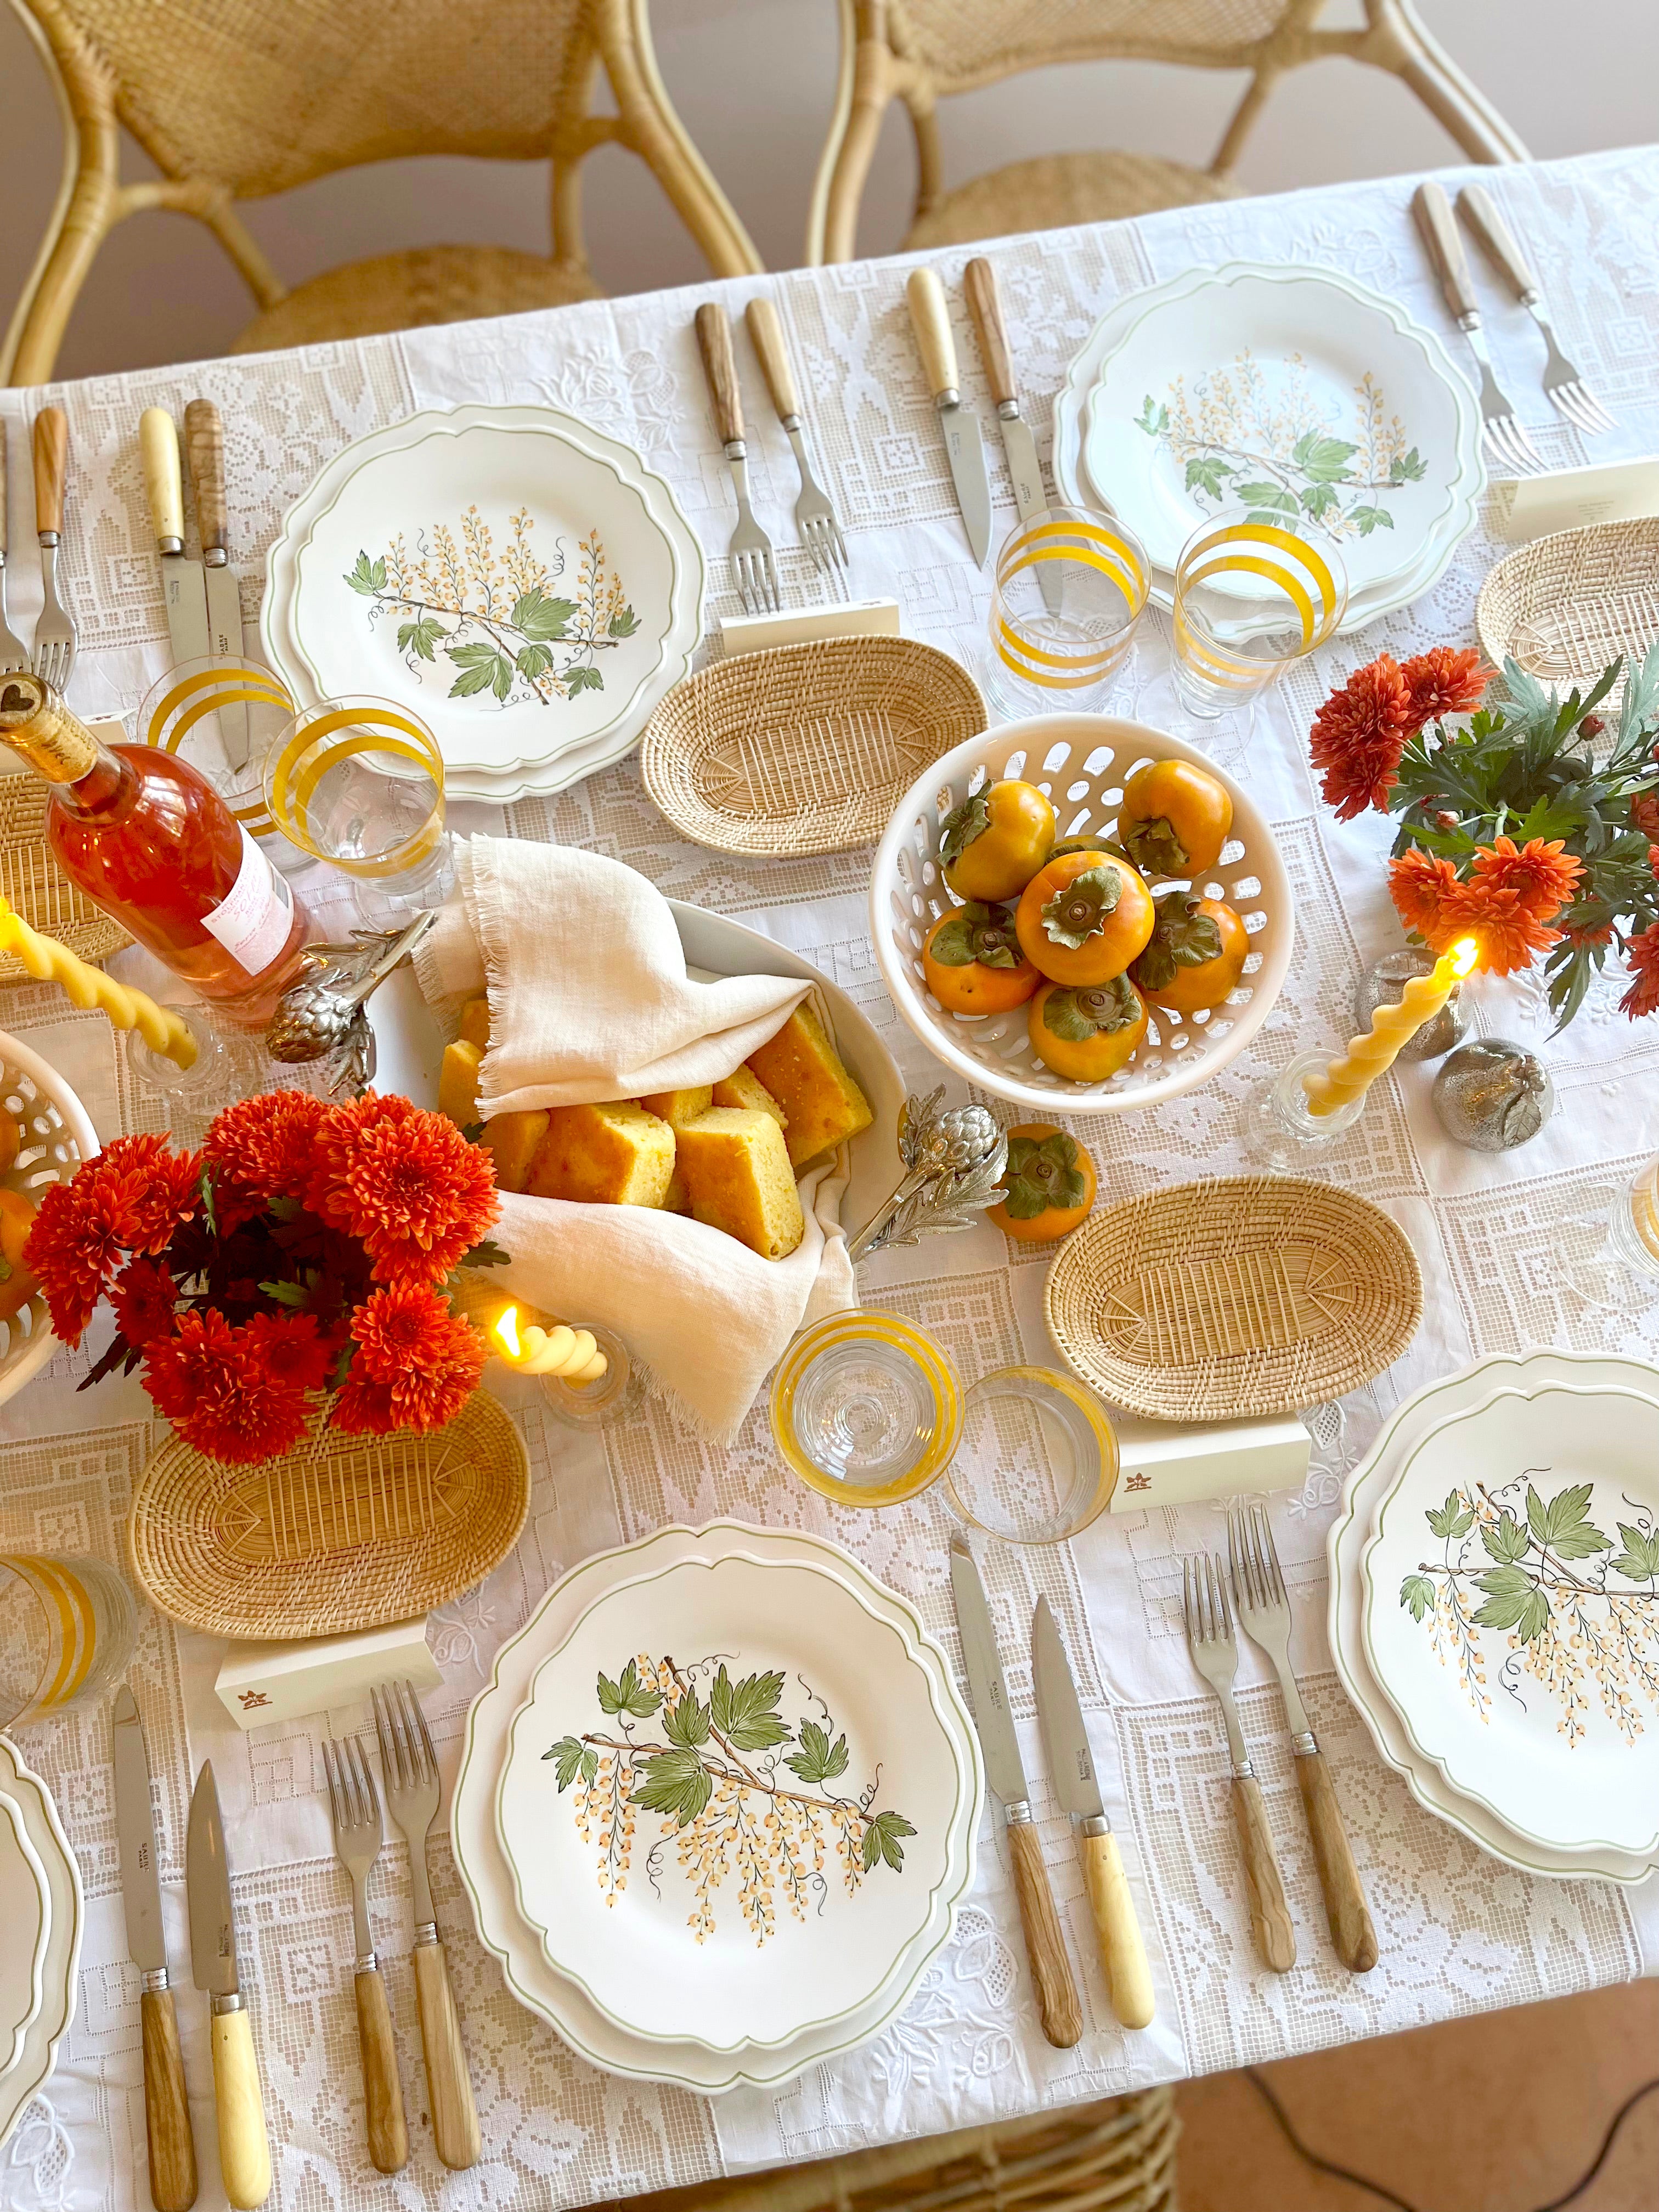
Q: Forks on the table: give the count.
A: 10